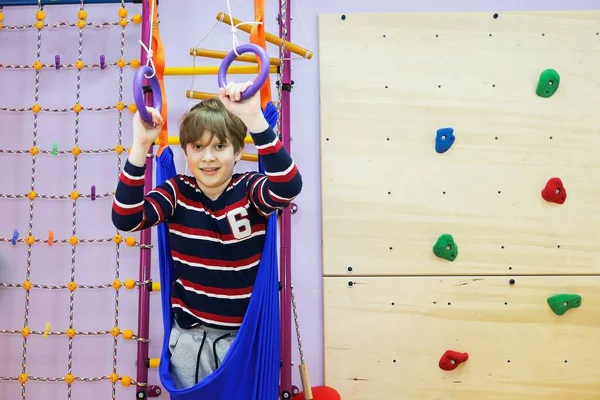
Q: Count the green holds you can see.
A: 3